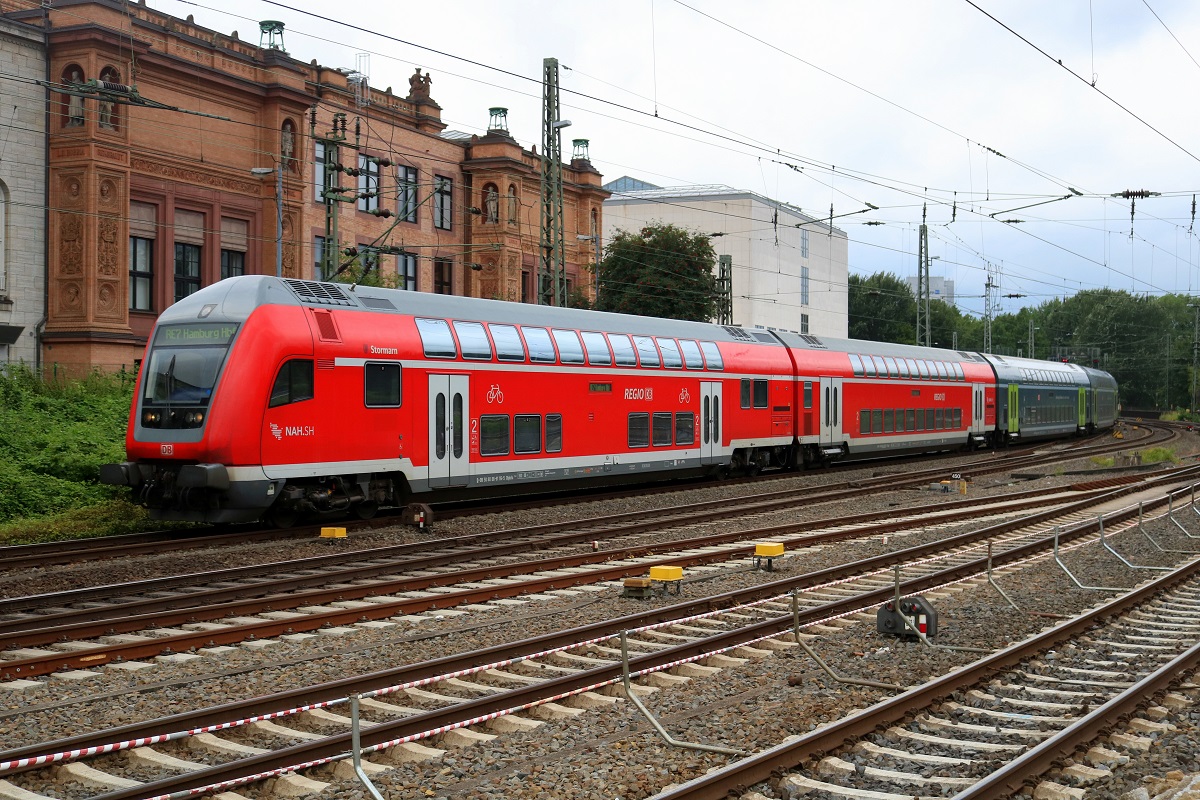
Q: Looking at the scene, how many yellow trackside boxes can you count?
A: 3